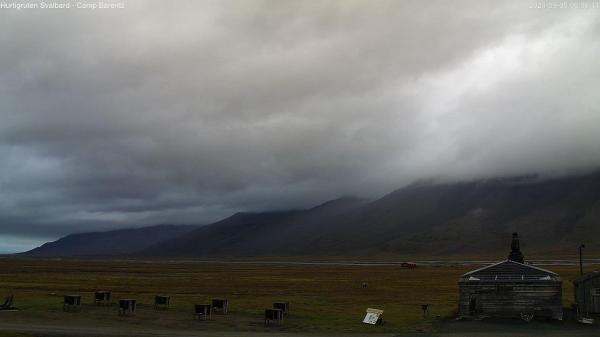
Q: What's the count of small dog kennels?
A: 8